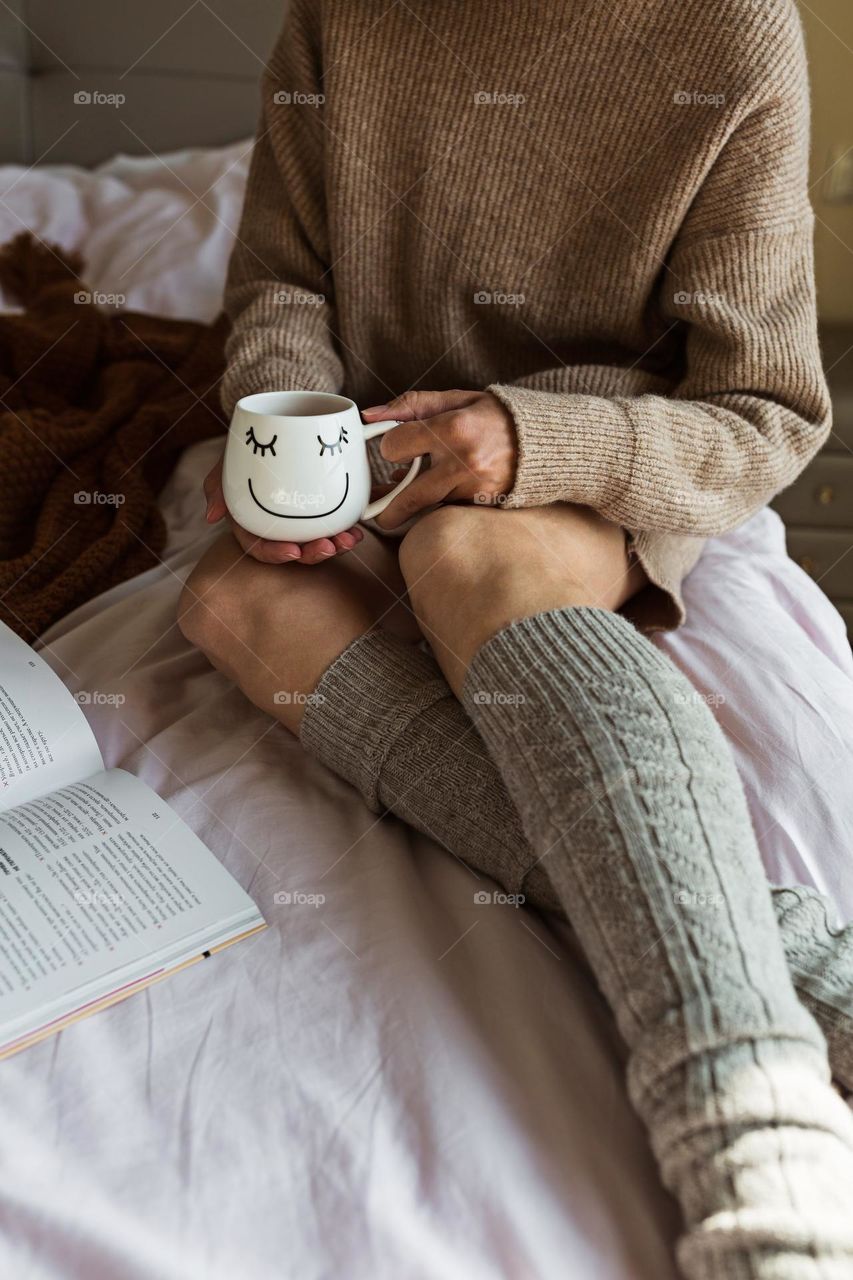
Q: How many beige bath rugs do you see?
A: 0